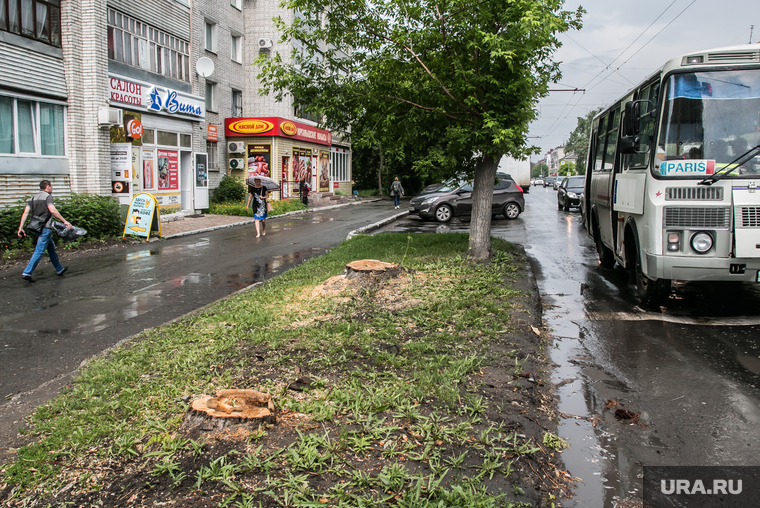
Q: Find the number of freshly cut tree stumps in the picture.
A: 2